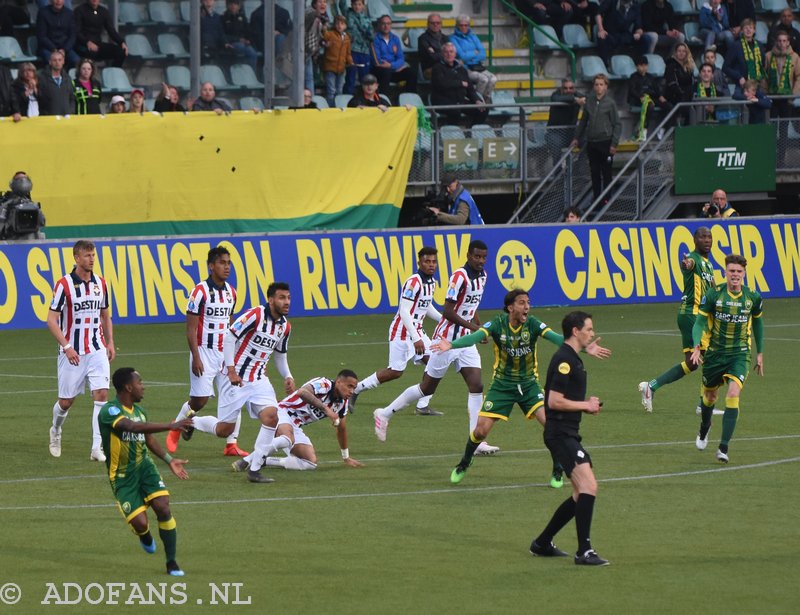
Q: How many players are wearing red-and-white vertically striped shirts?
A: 6